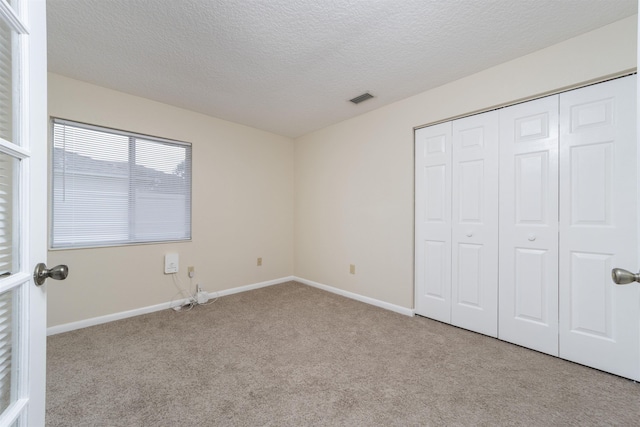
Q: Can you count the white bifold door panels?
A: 4